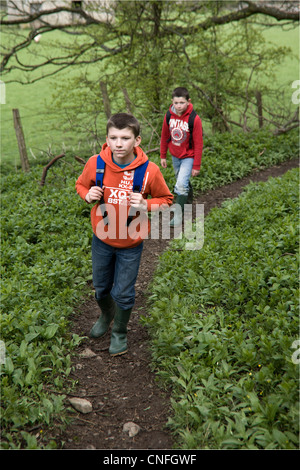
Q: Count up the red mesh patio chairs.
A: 0